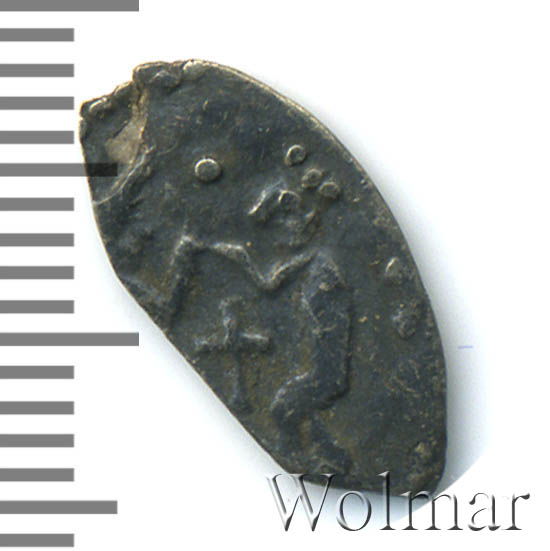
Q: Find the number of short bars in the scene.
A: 13